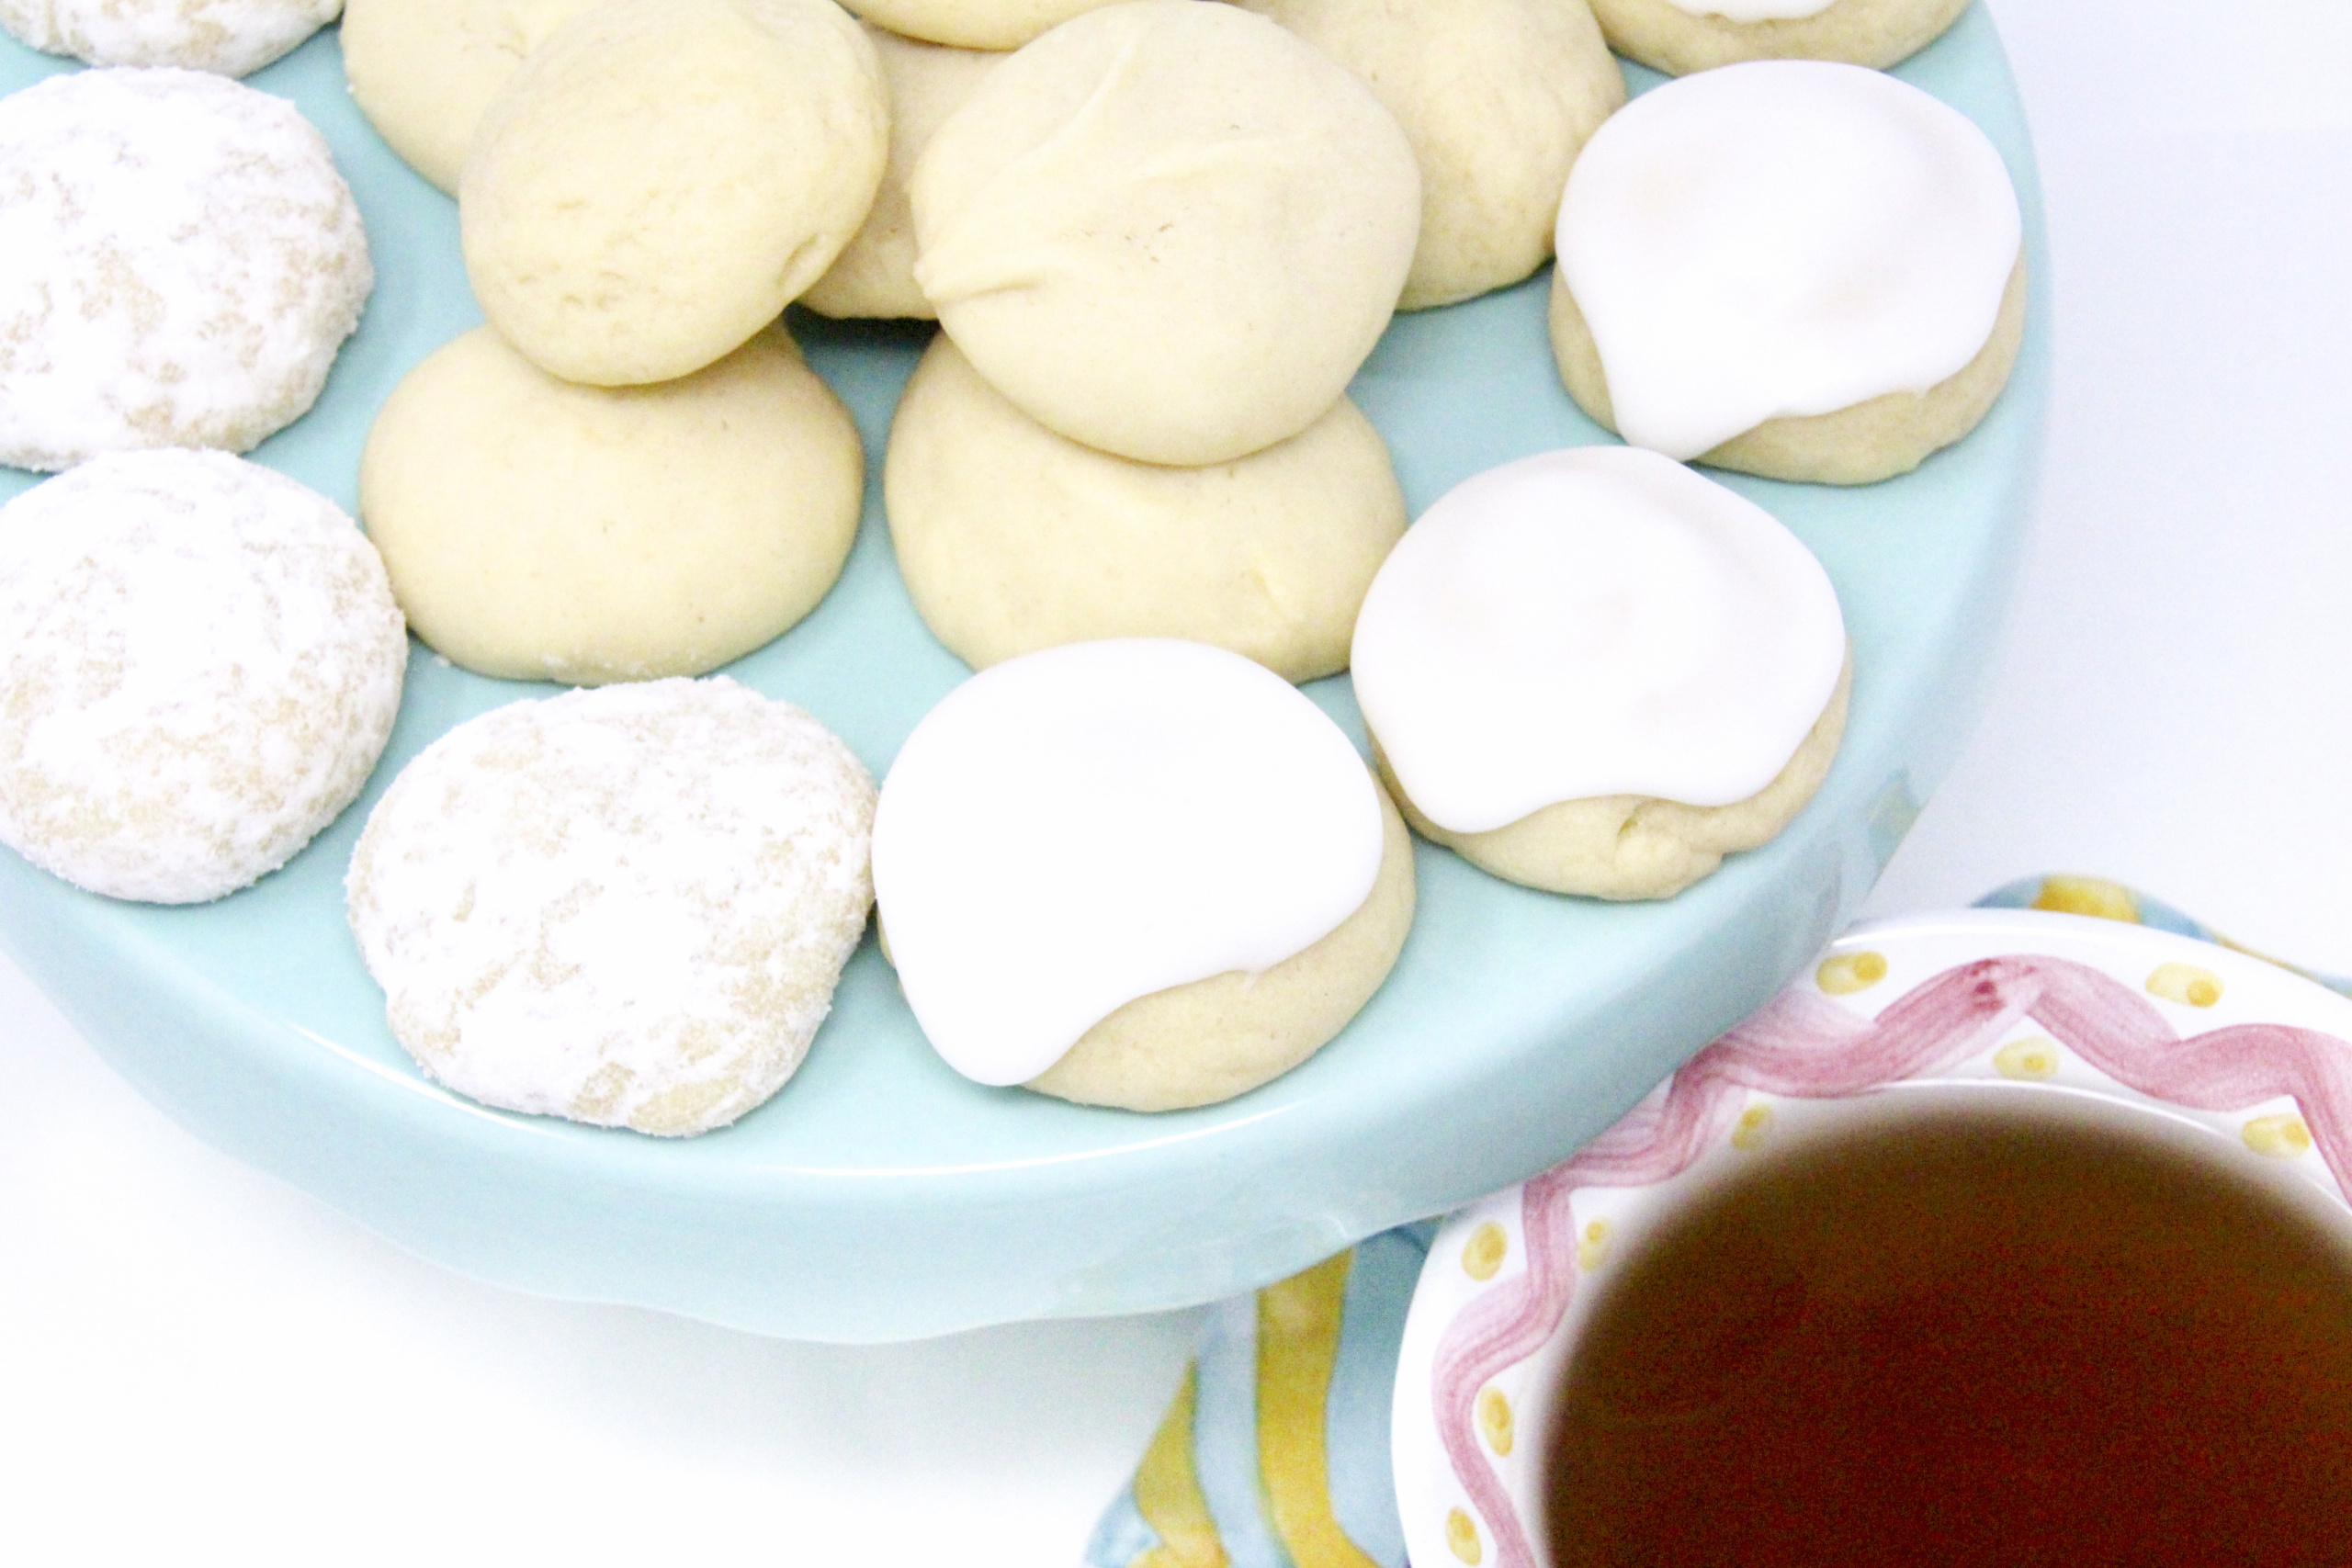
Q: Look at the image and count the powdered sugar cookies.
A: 4